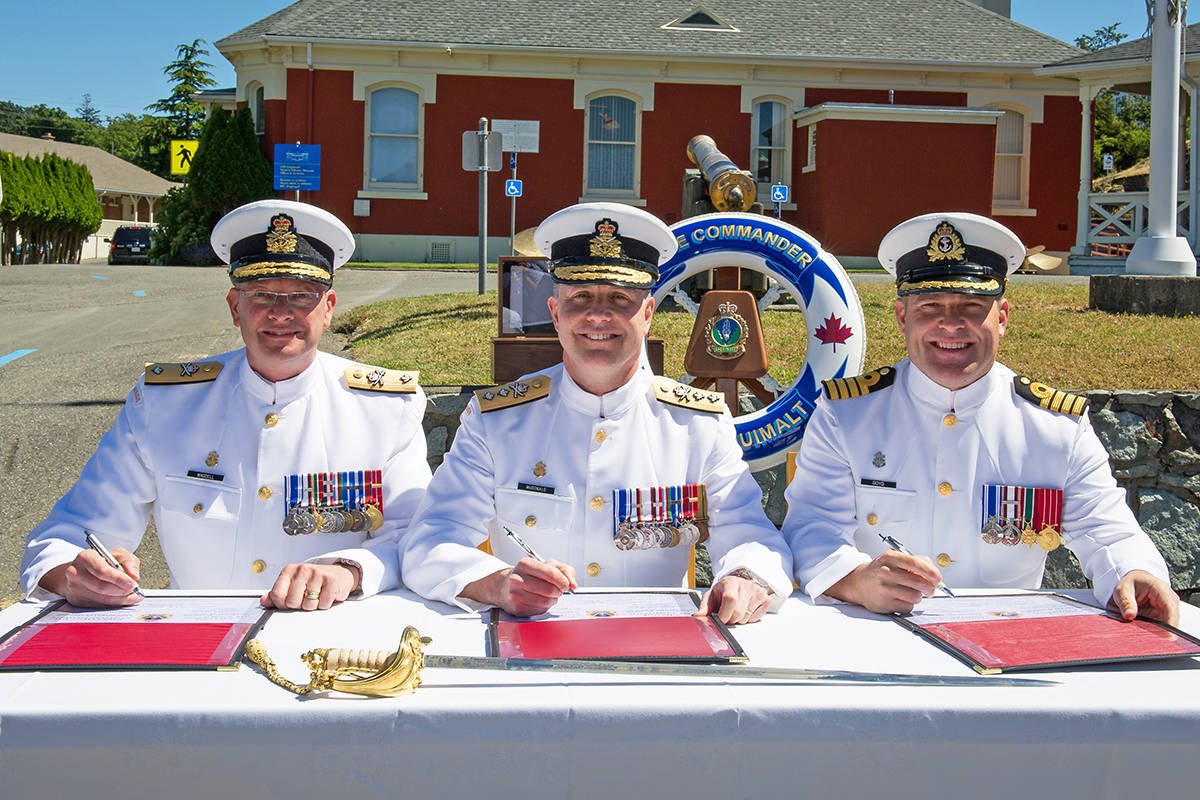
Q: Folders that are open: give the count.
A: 3